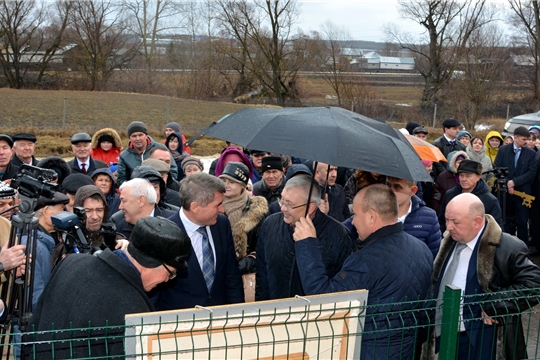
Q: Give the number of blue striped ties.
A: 1